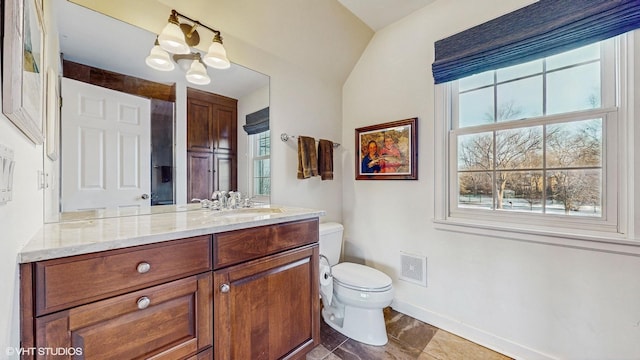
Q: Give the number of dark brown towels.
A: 2